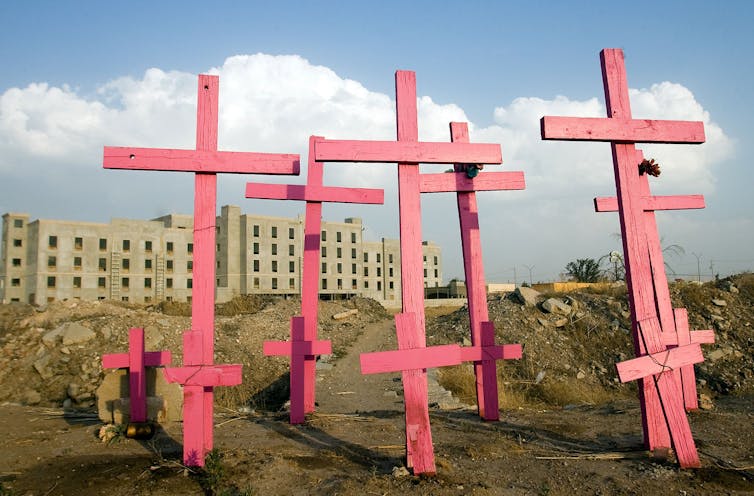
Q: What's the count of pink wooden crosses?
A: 13